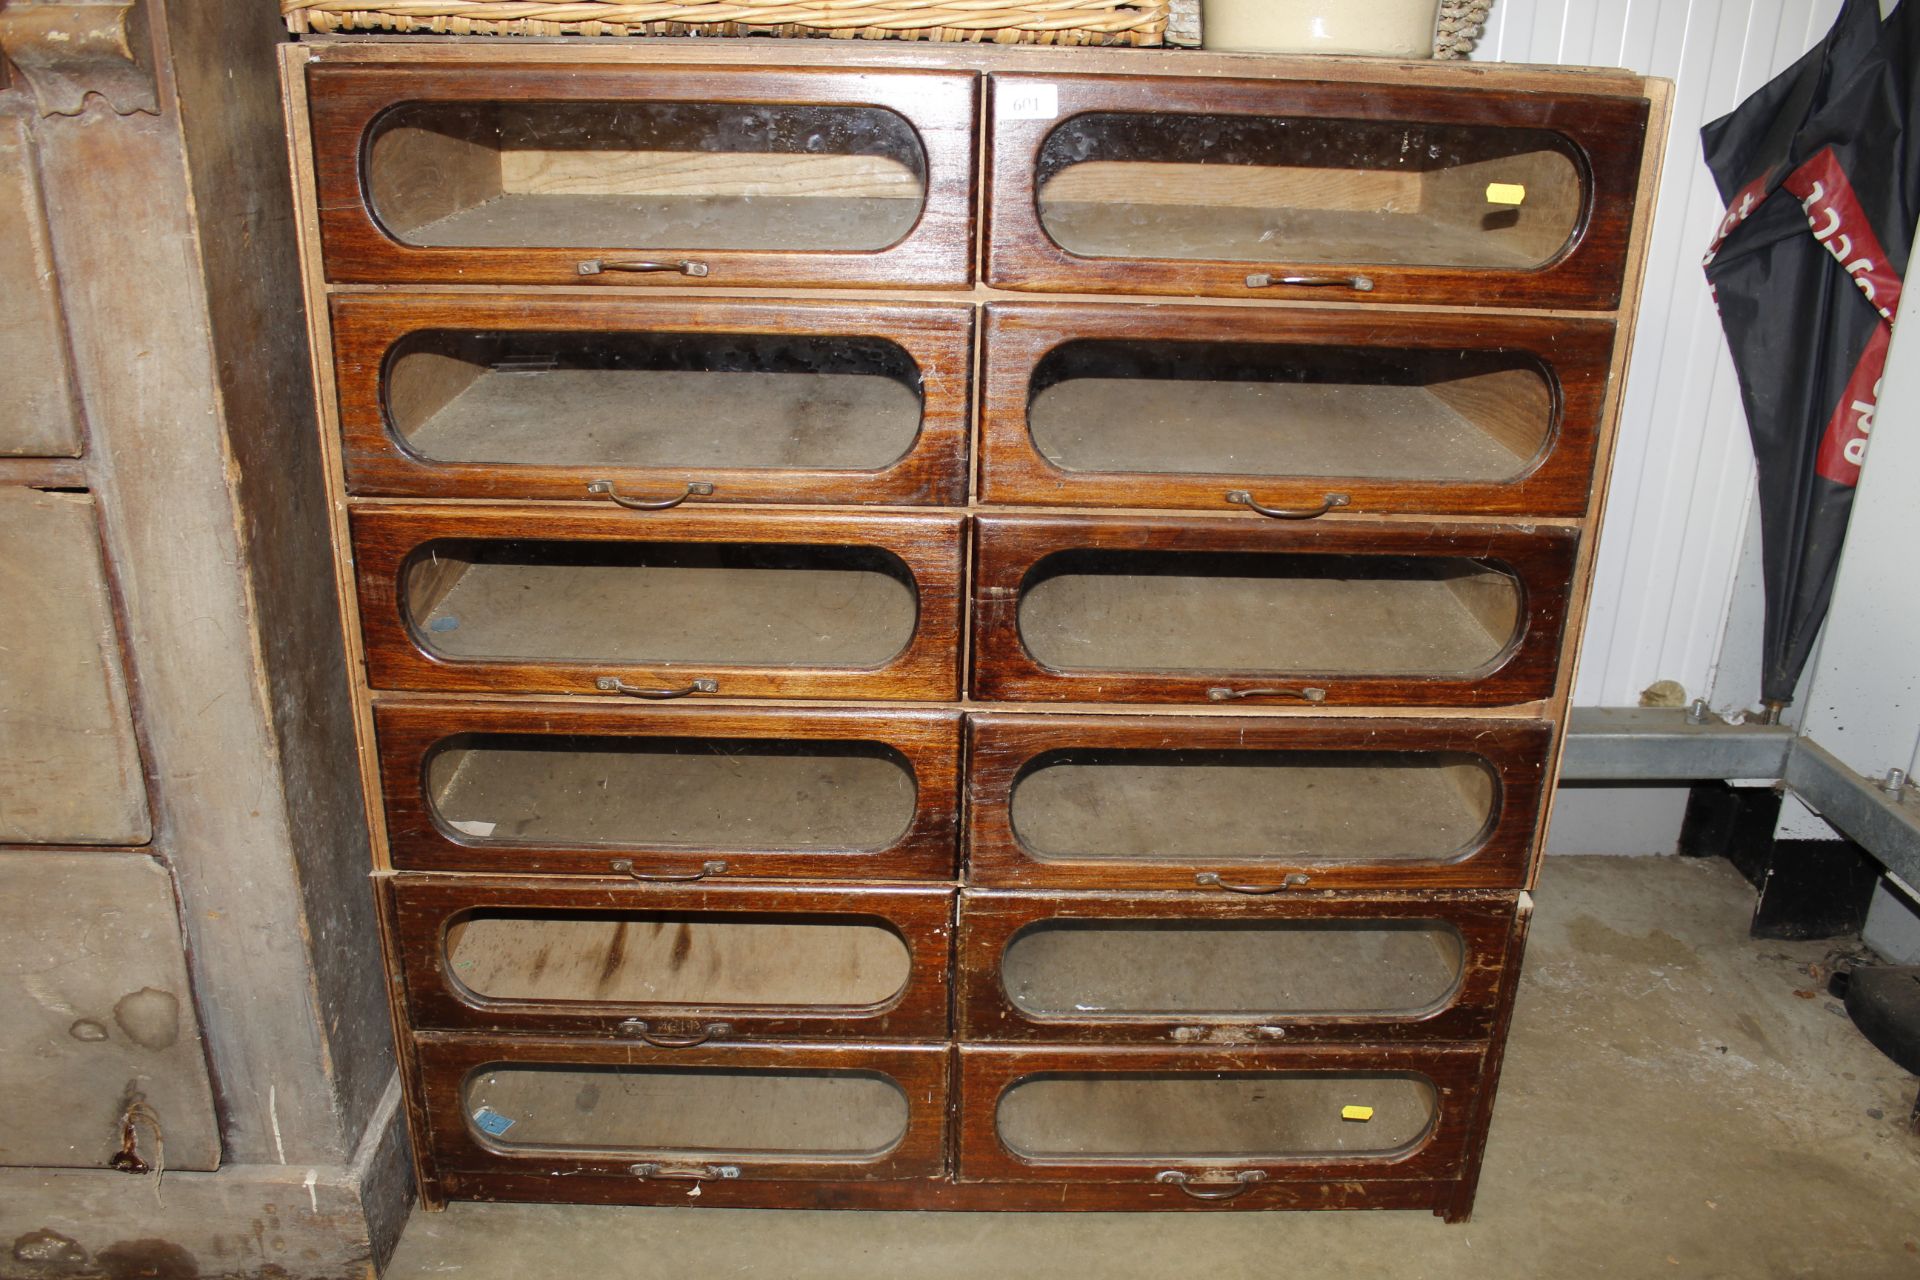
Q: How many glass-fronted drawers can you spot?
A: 12